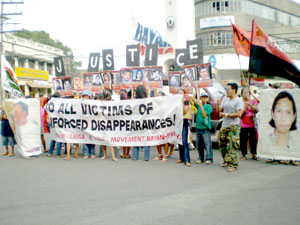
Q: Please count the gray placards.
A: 7